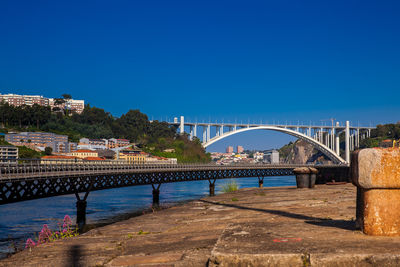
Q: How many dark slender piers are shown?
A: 4